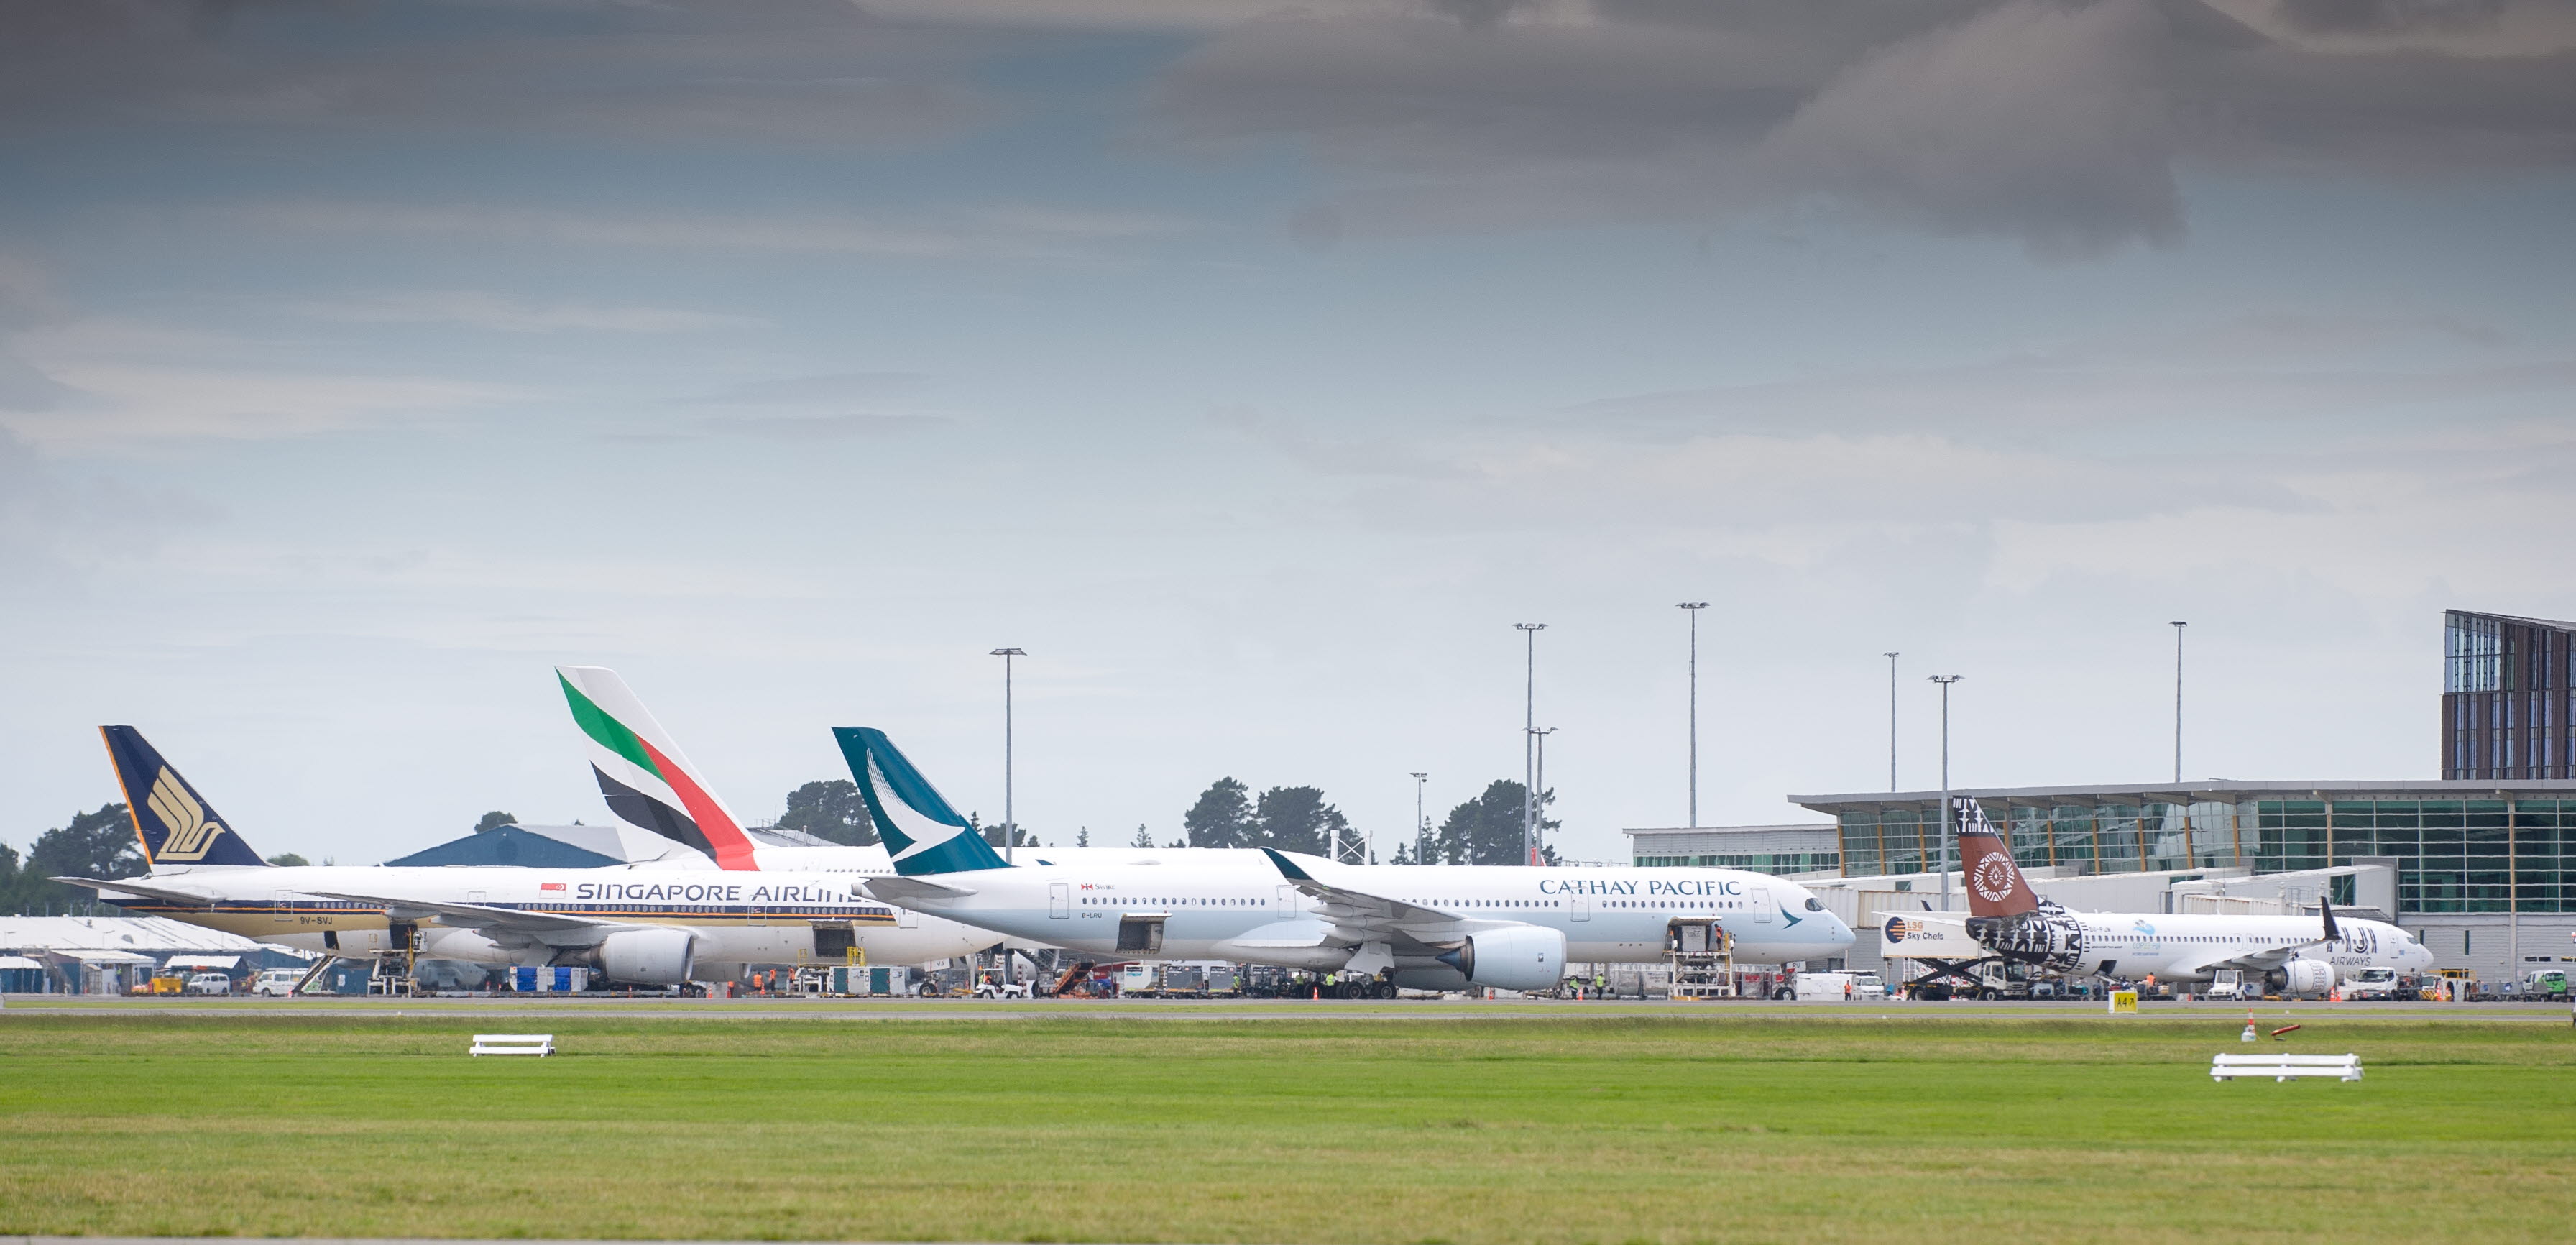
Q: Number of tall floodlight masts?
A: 8